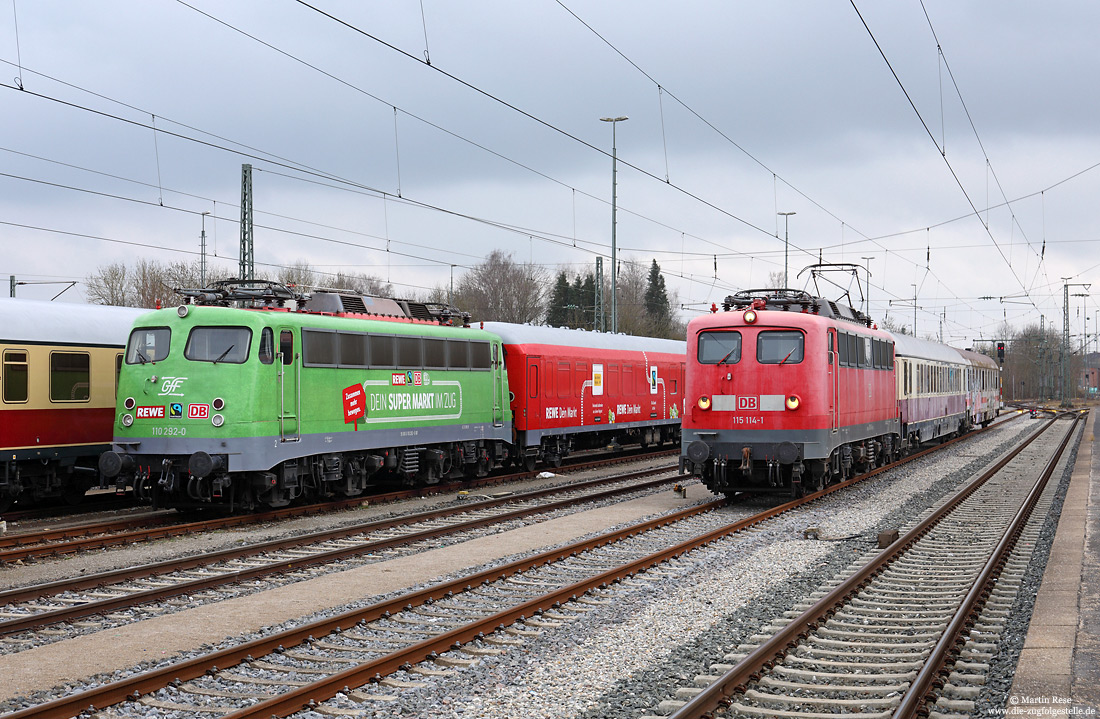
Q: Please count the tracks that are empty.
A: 2